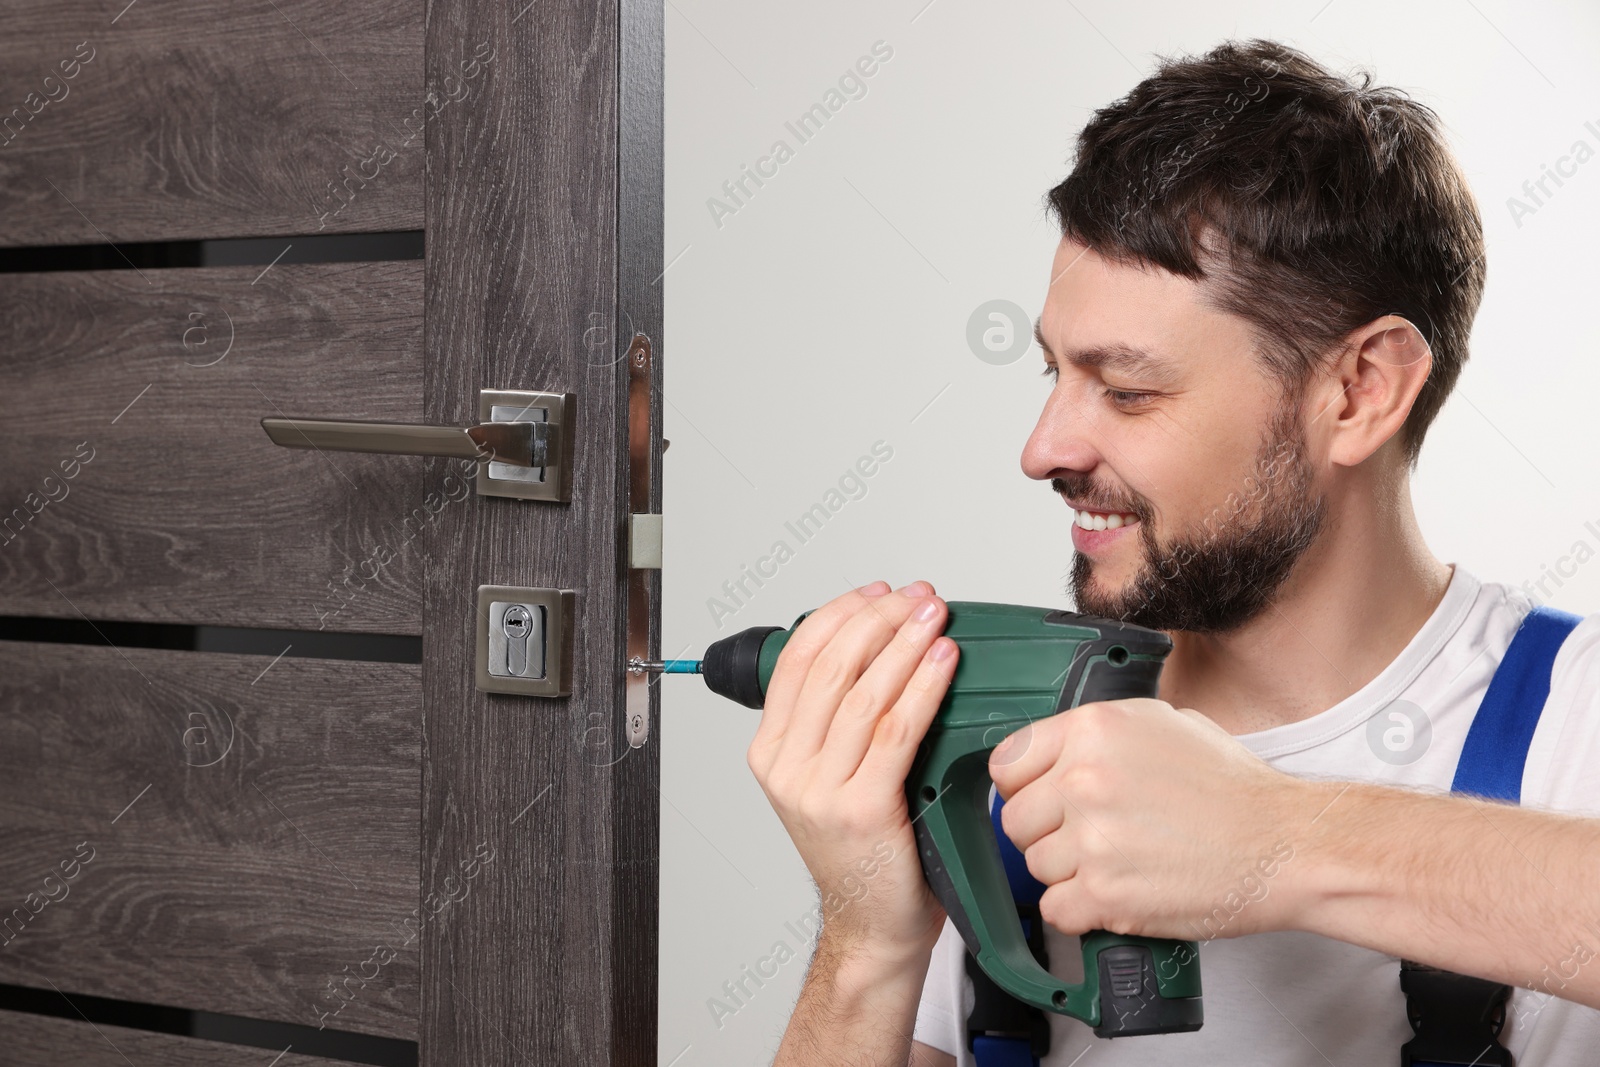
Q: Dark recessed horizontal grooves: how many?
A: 3